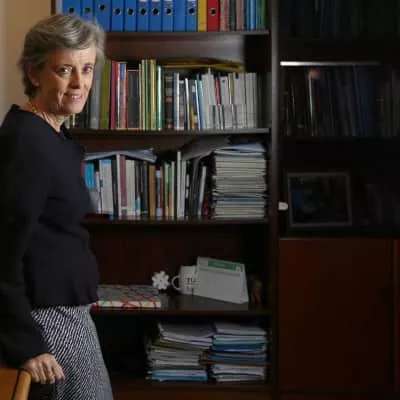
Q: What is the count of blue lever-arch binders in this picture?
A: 10